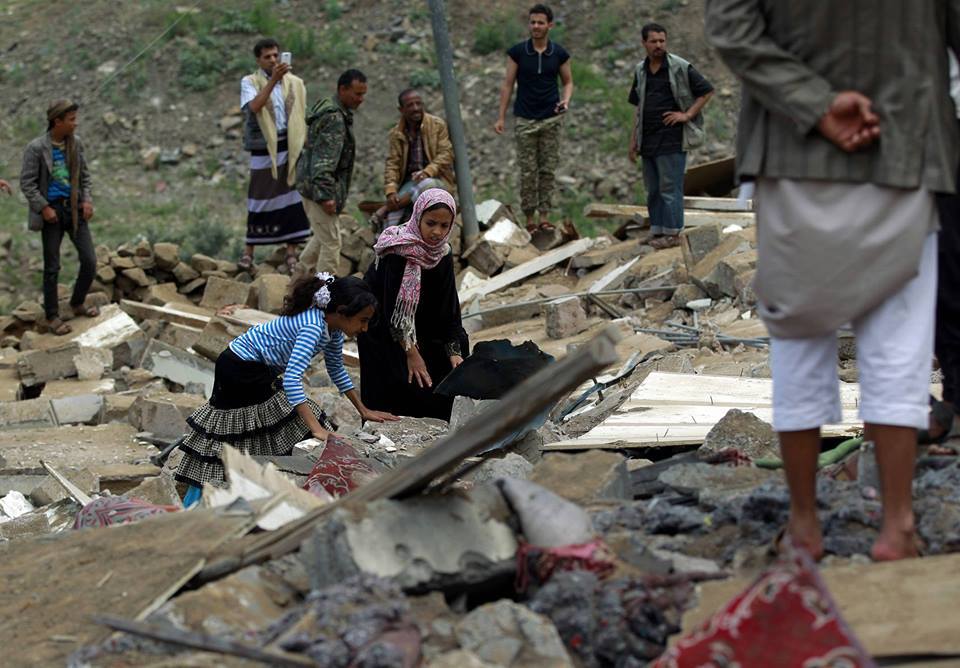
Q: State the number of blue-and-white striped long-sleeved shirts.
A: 1